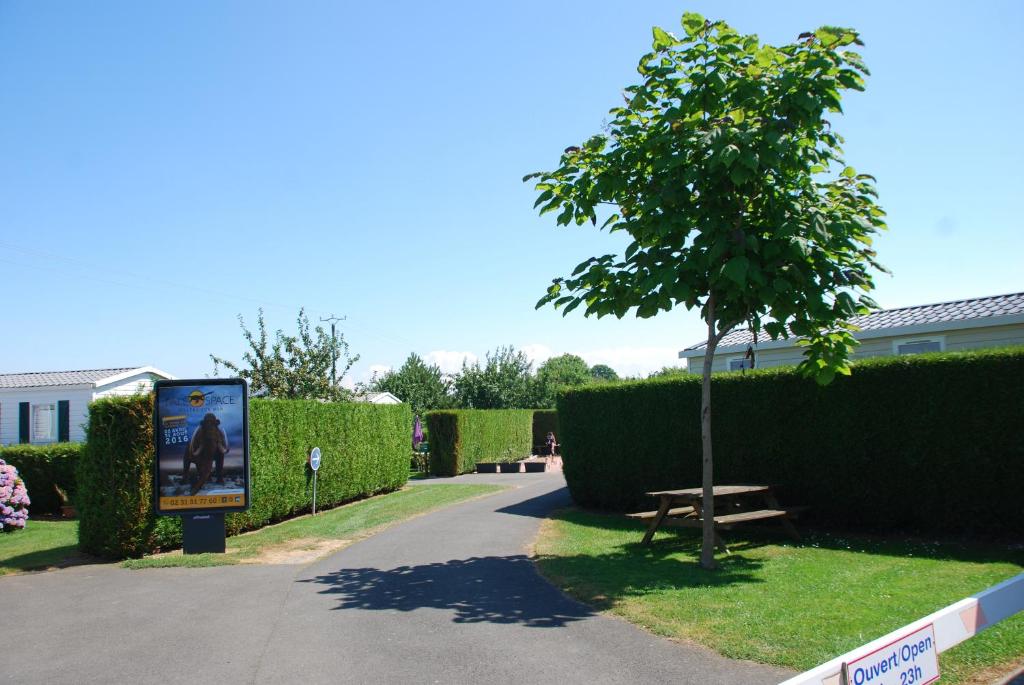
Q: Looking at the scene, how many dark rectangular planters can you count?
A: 3